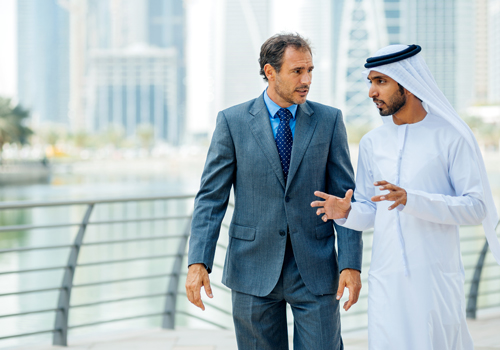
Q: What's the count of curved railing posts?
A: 3